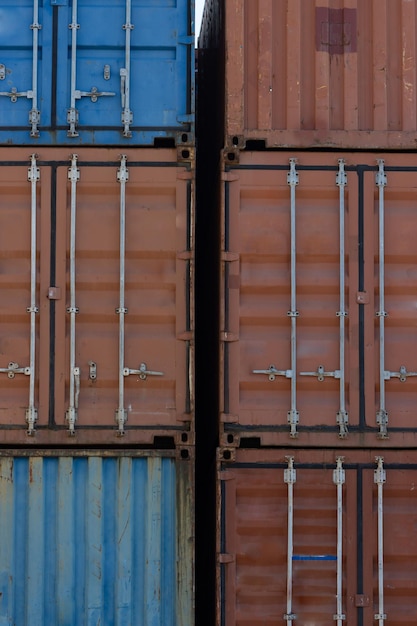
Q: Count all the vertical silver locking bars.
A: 12